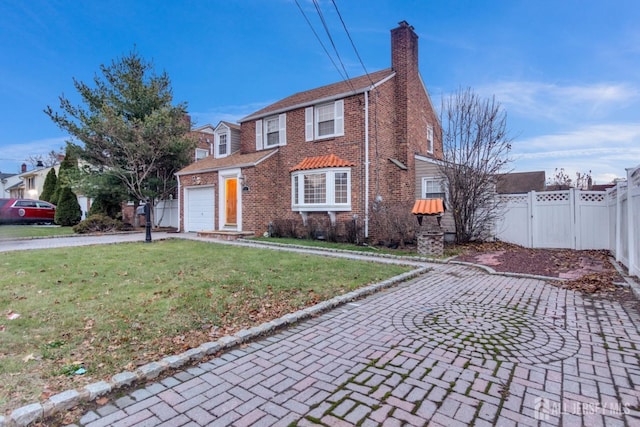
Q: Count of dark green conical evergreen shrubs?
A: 3